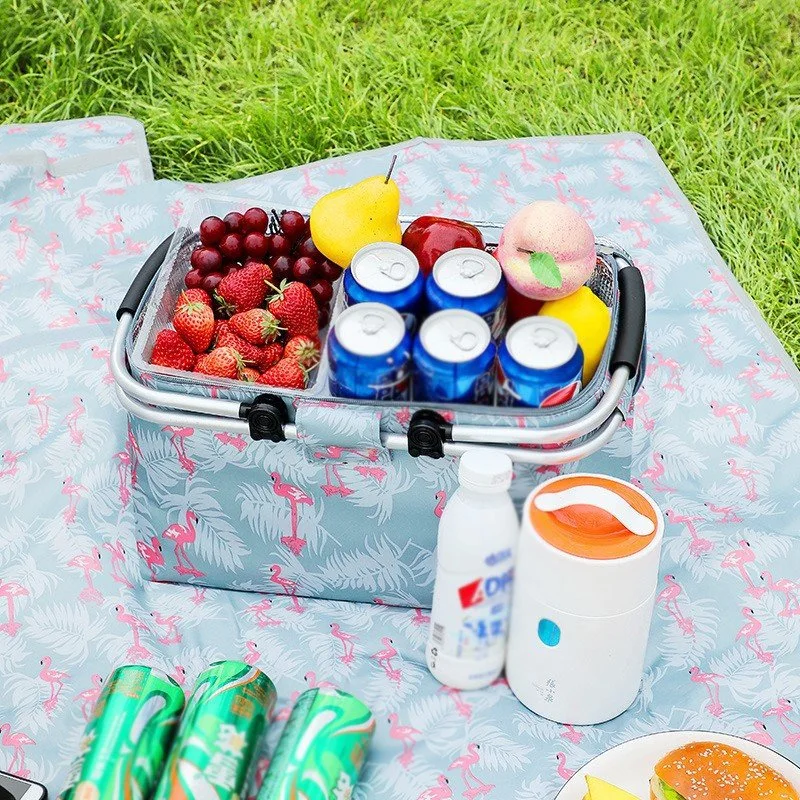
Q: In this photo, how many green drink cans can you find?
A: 3